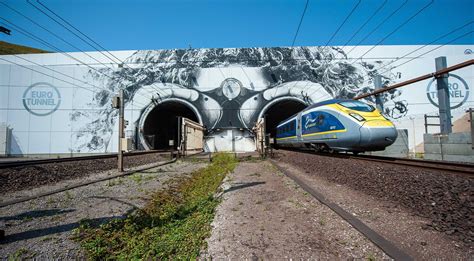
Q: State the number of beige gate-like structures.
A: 2